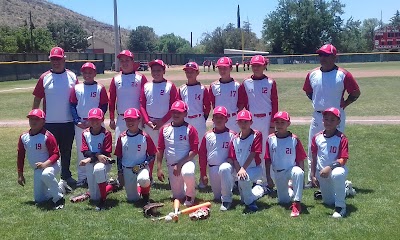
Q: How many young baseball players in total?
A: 14